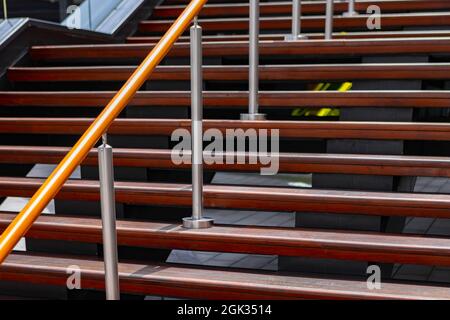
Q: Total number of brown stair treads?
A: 11